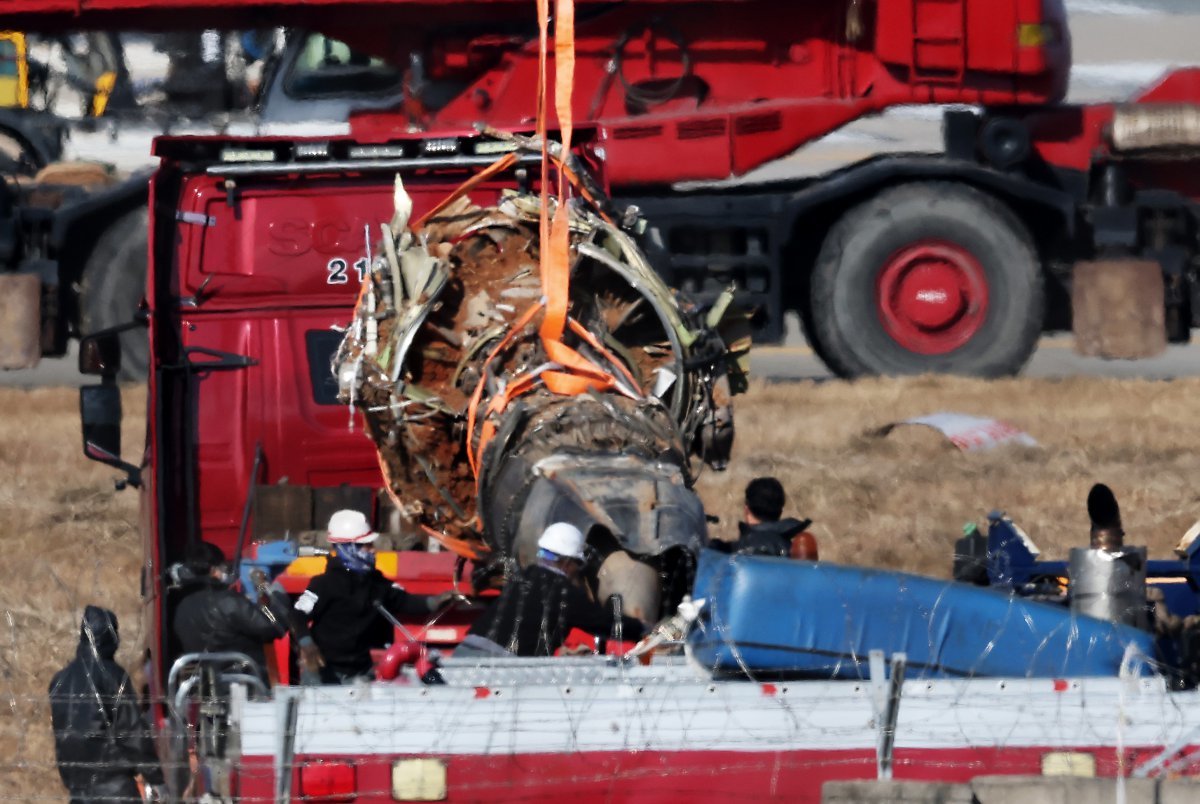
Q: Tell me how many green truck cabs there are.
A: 0